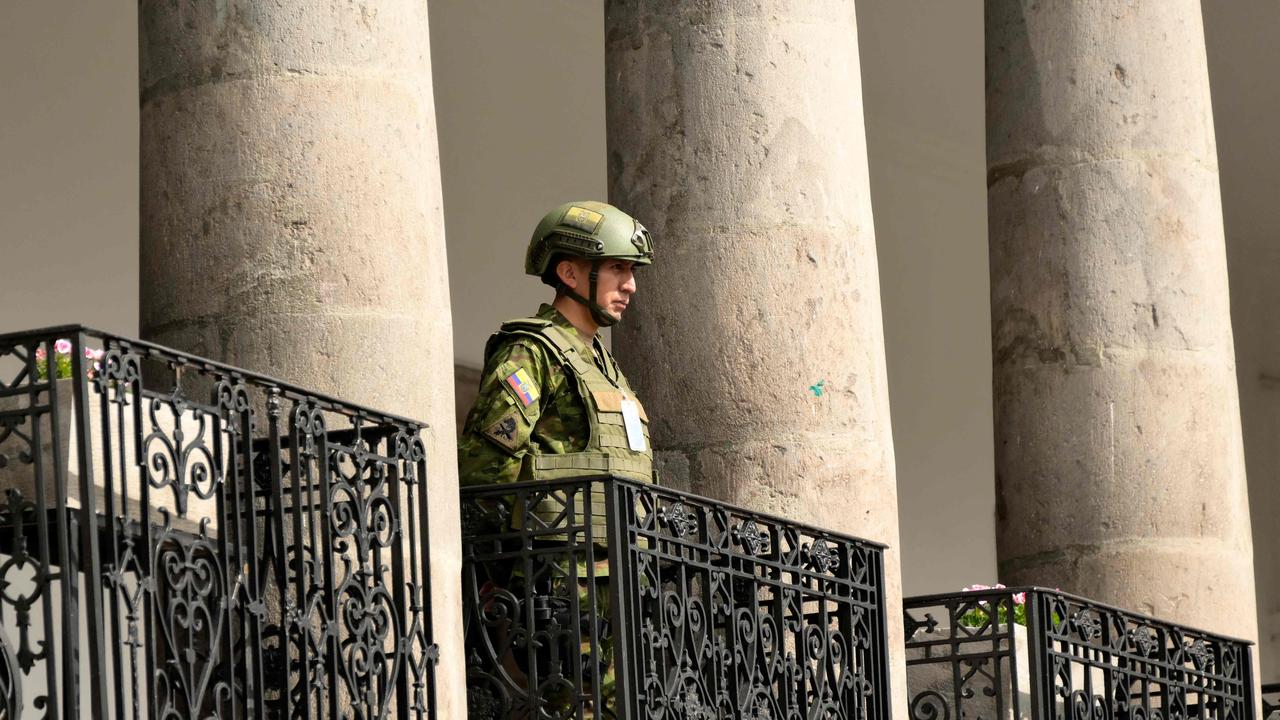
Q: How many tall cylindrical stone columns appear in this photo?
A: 3